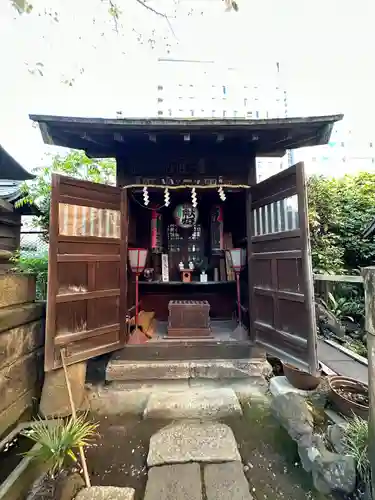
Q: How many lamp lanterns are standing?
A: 2